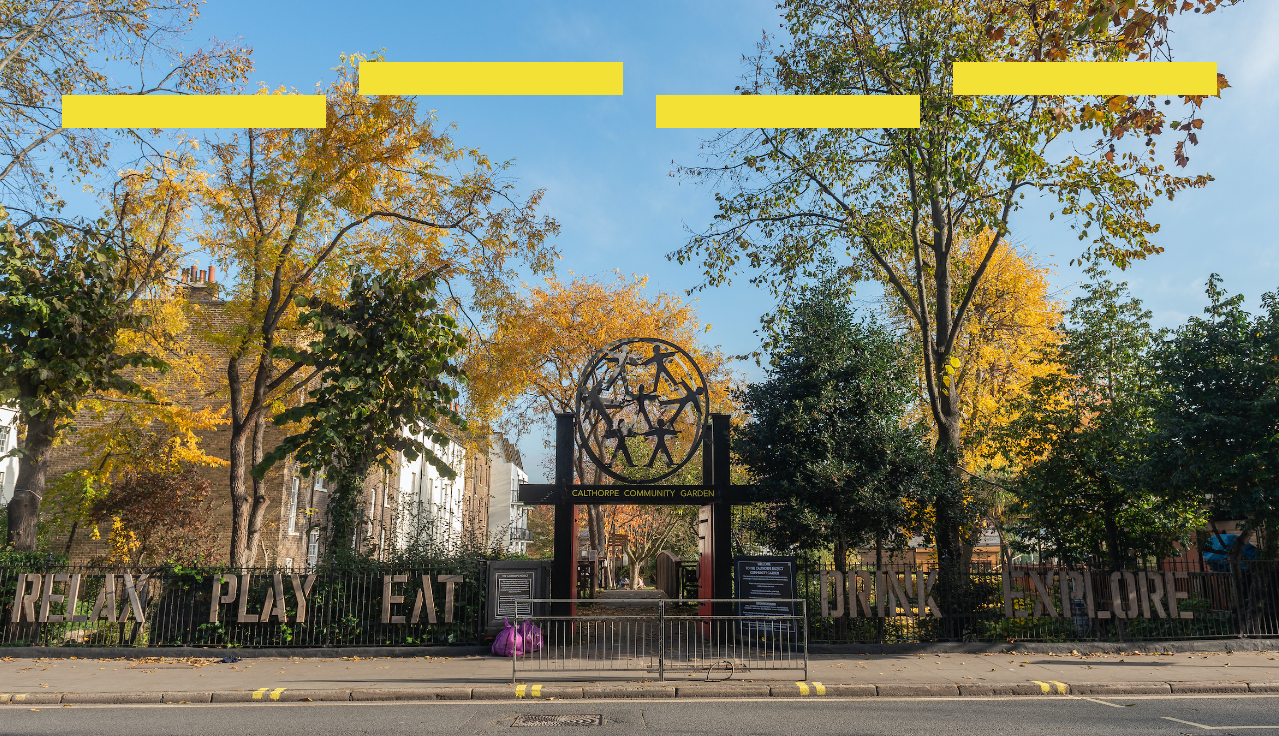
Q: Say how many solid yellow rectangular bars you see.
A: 4